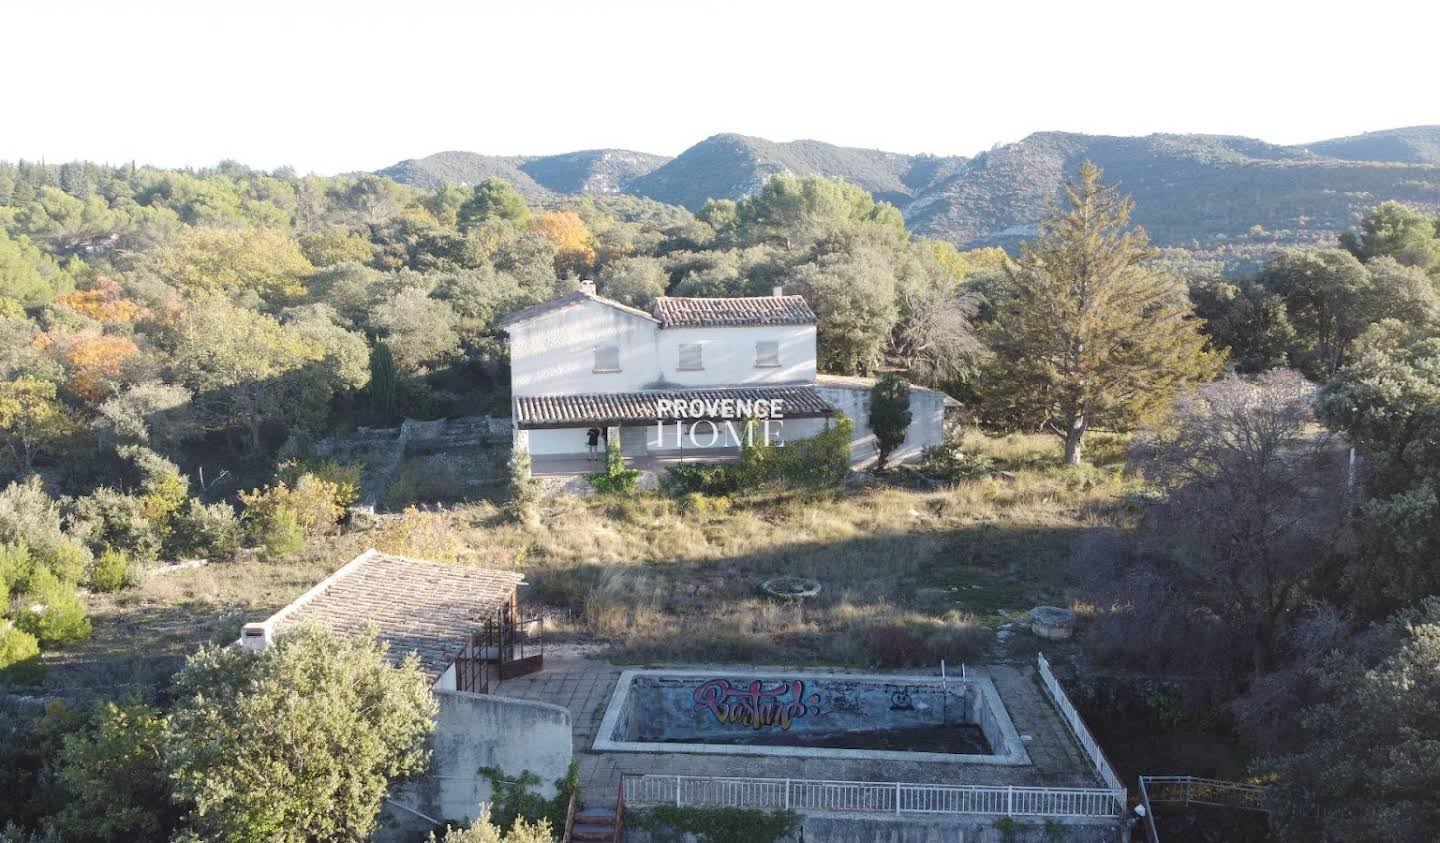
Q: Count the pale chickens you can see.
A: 0